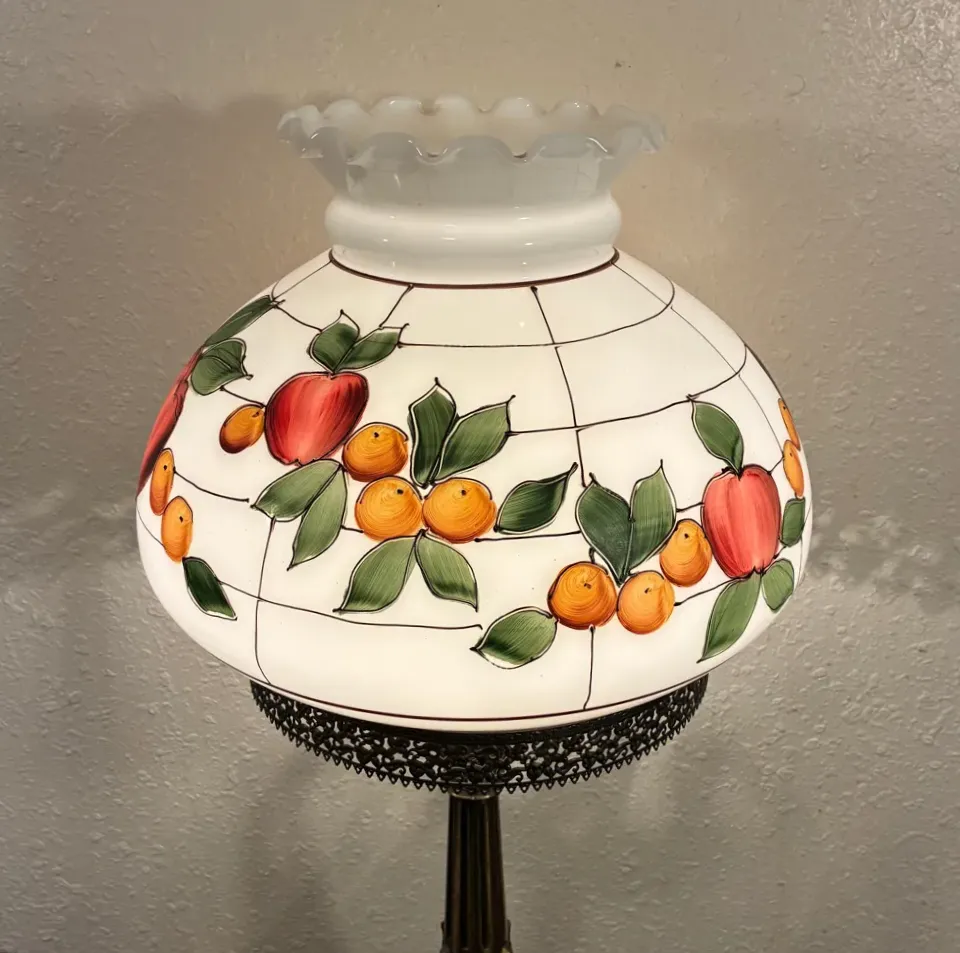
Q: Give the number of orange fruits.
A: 11